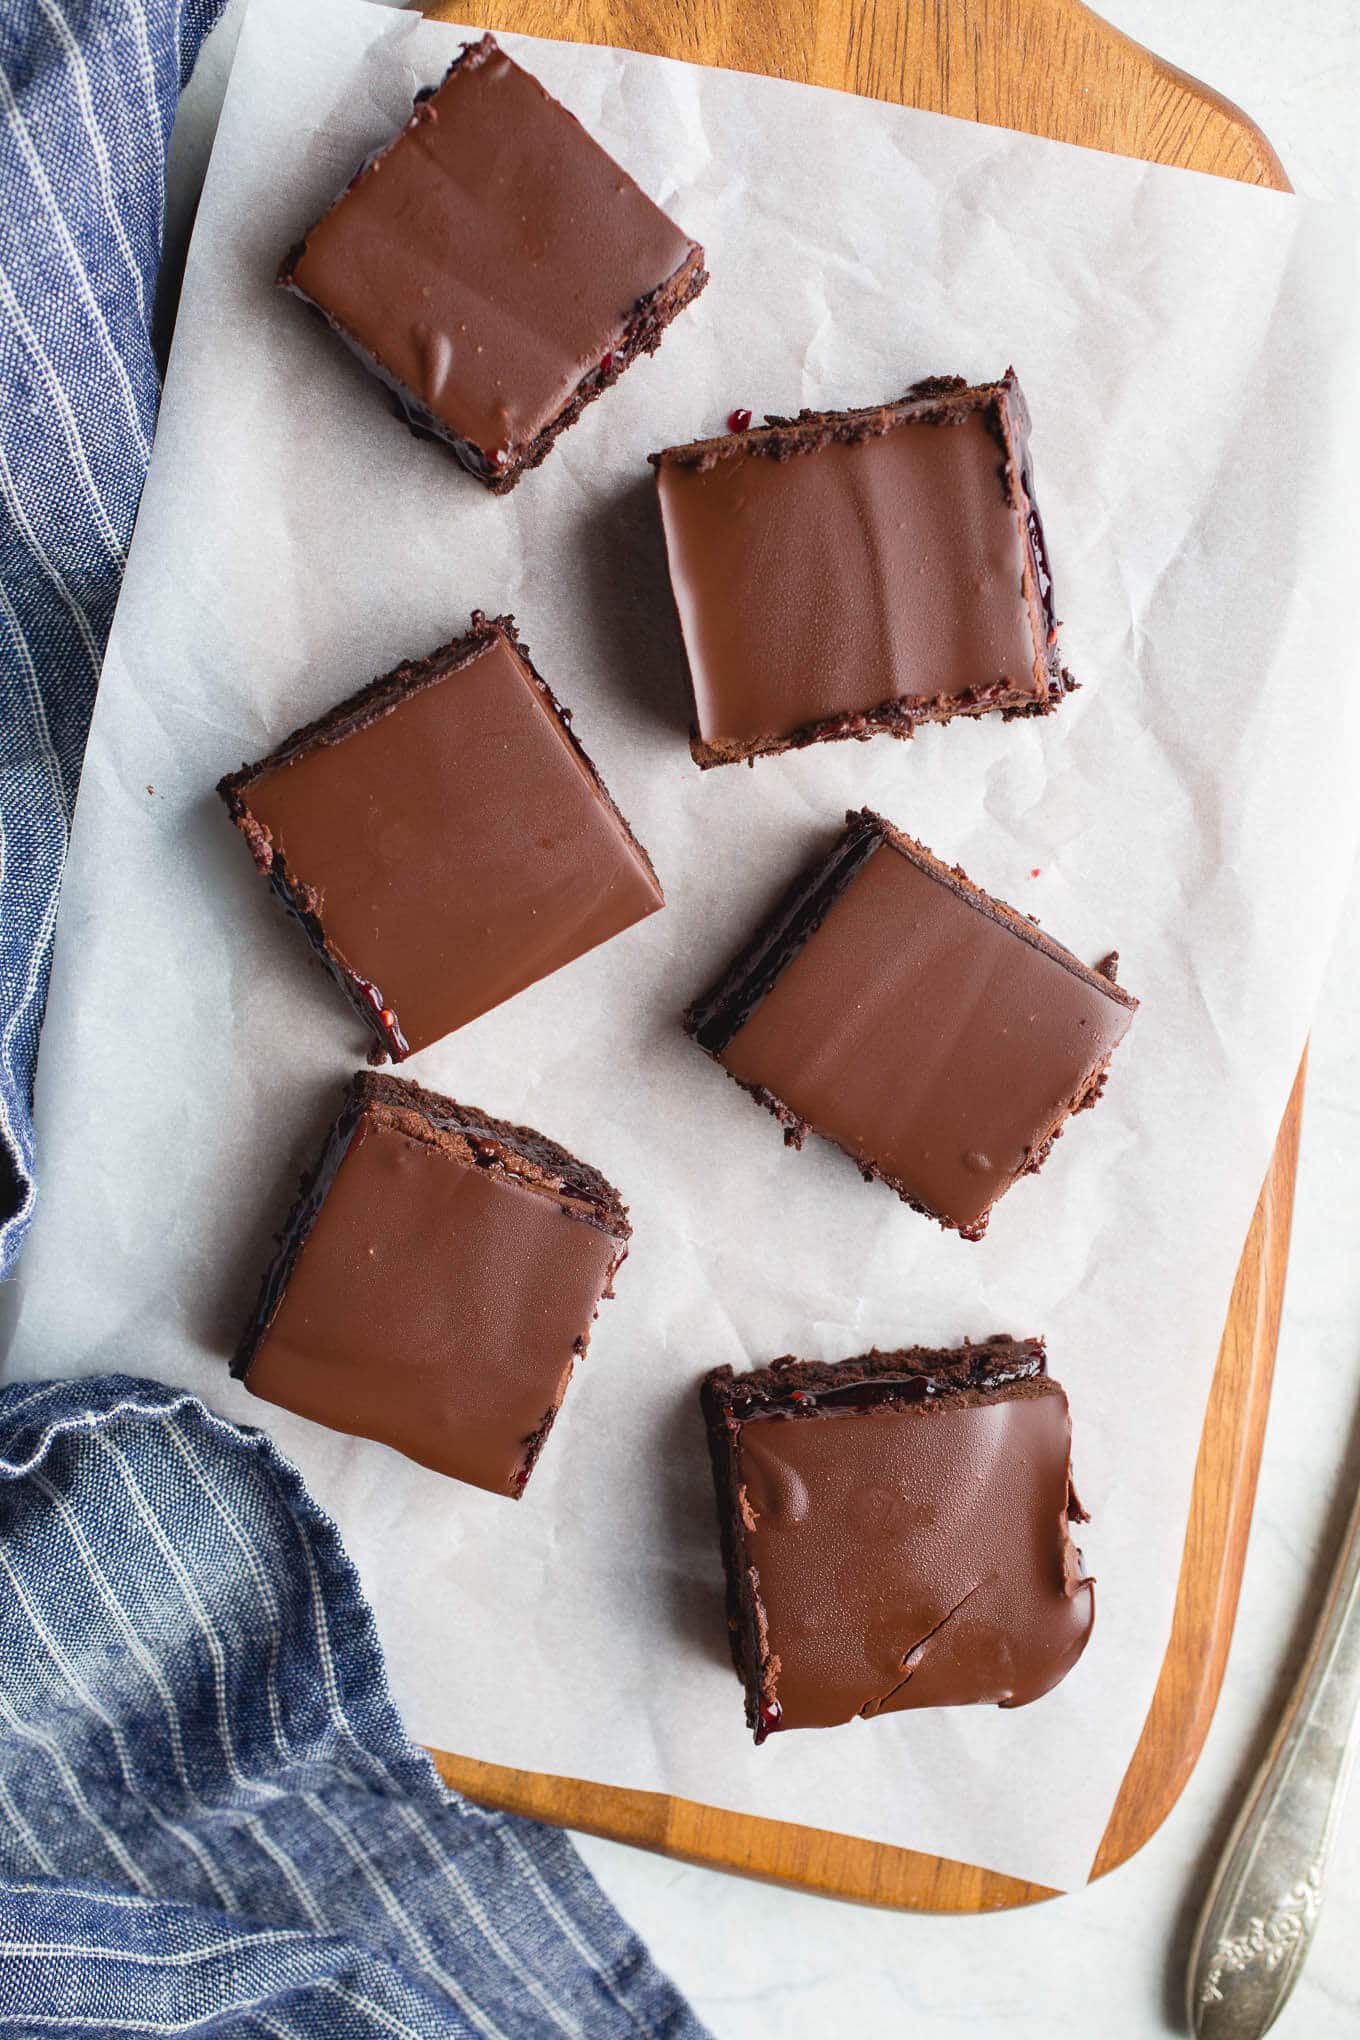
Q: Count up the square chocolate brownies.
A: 6